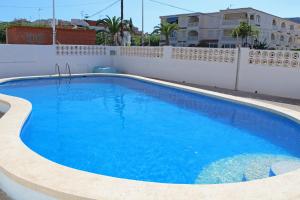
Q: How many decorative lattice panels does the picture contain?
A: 4